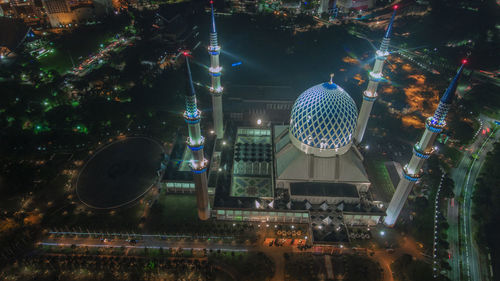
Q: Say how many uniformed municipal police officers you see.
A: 0